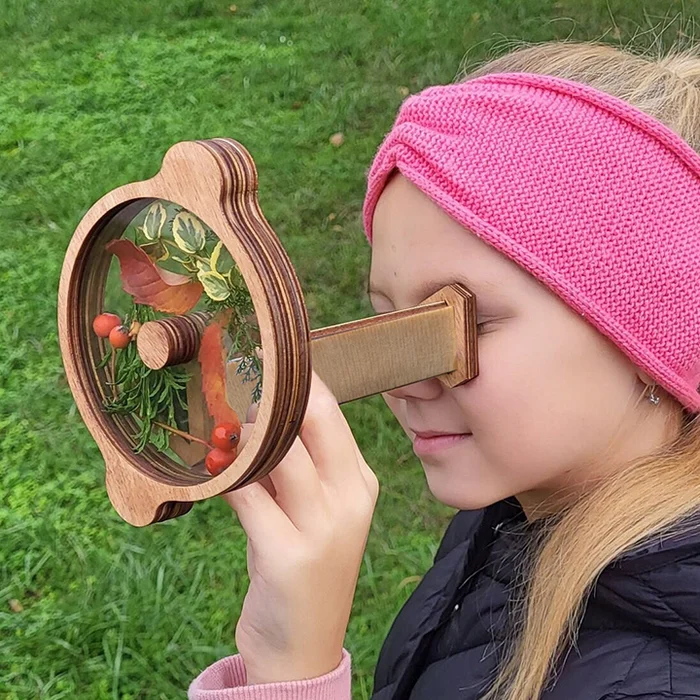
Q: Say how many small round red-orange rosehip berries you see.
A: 4